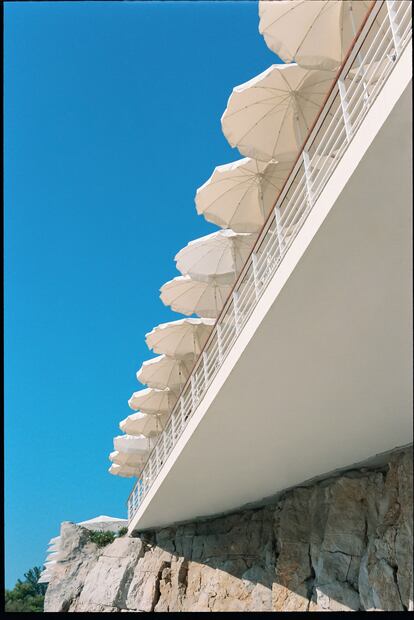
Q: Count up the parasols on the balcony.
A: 12